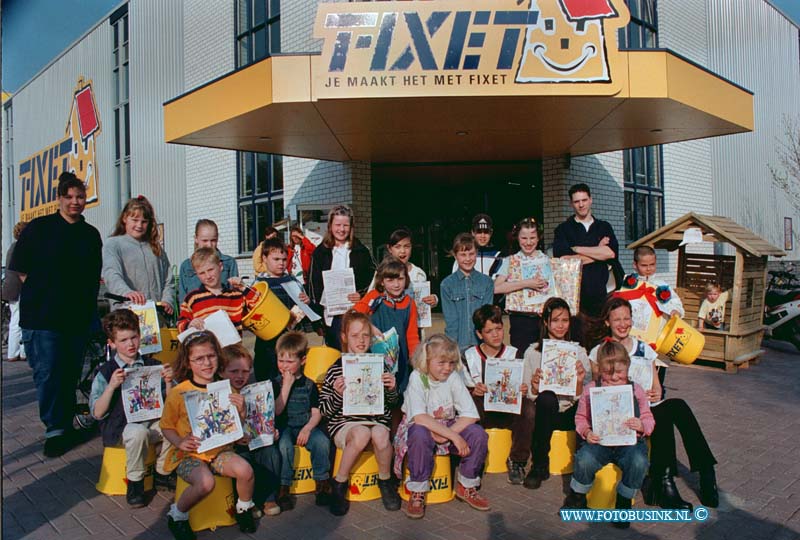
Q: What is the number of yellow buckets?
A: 12